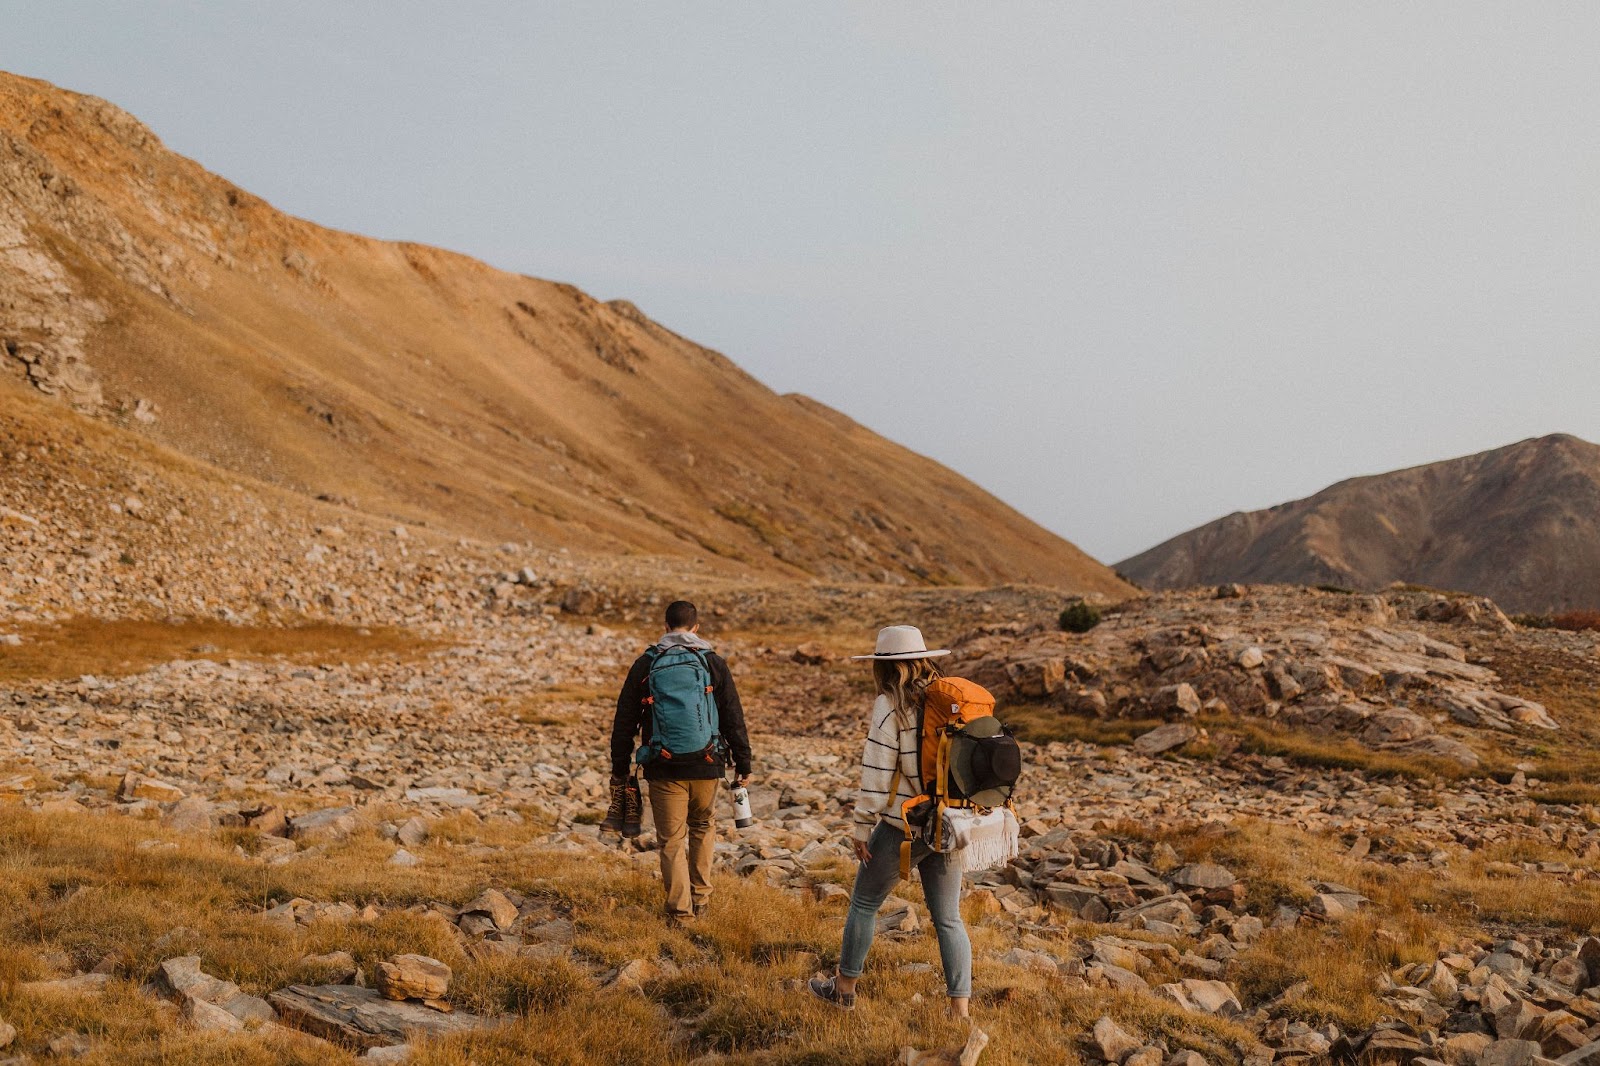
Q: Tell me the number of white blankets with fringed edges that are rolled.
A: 1